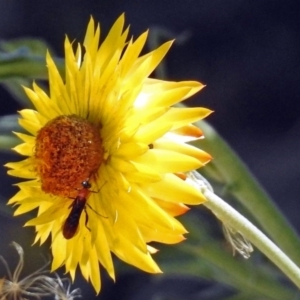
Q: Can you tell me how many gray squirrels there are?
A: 0